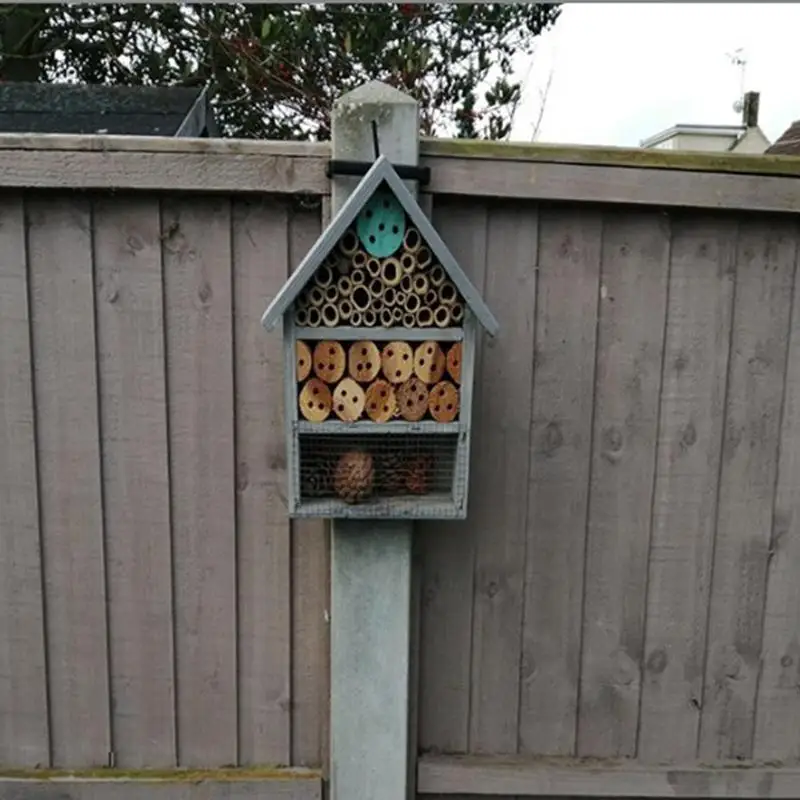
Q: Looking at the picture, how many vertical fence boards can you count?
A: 13